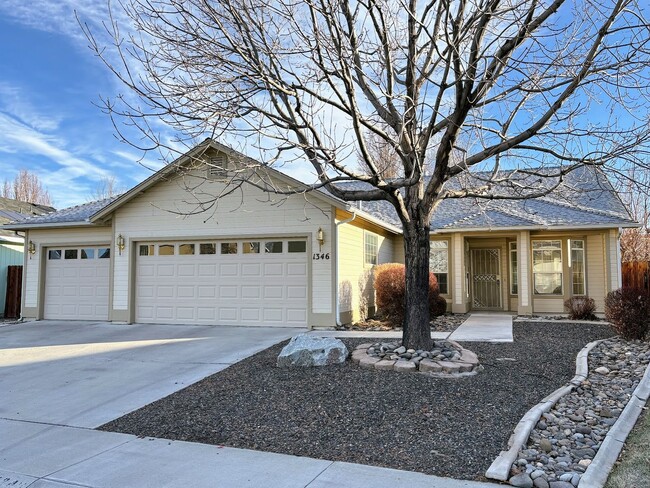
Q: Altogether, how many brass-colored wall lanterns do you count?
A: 3